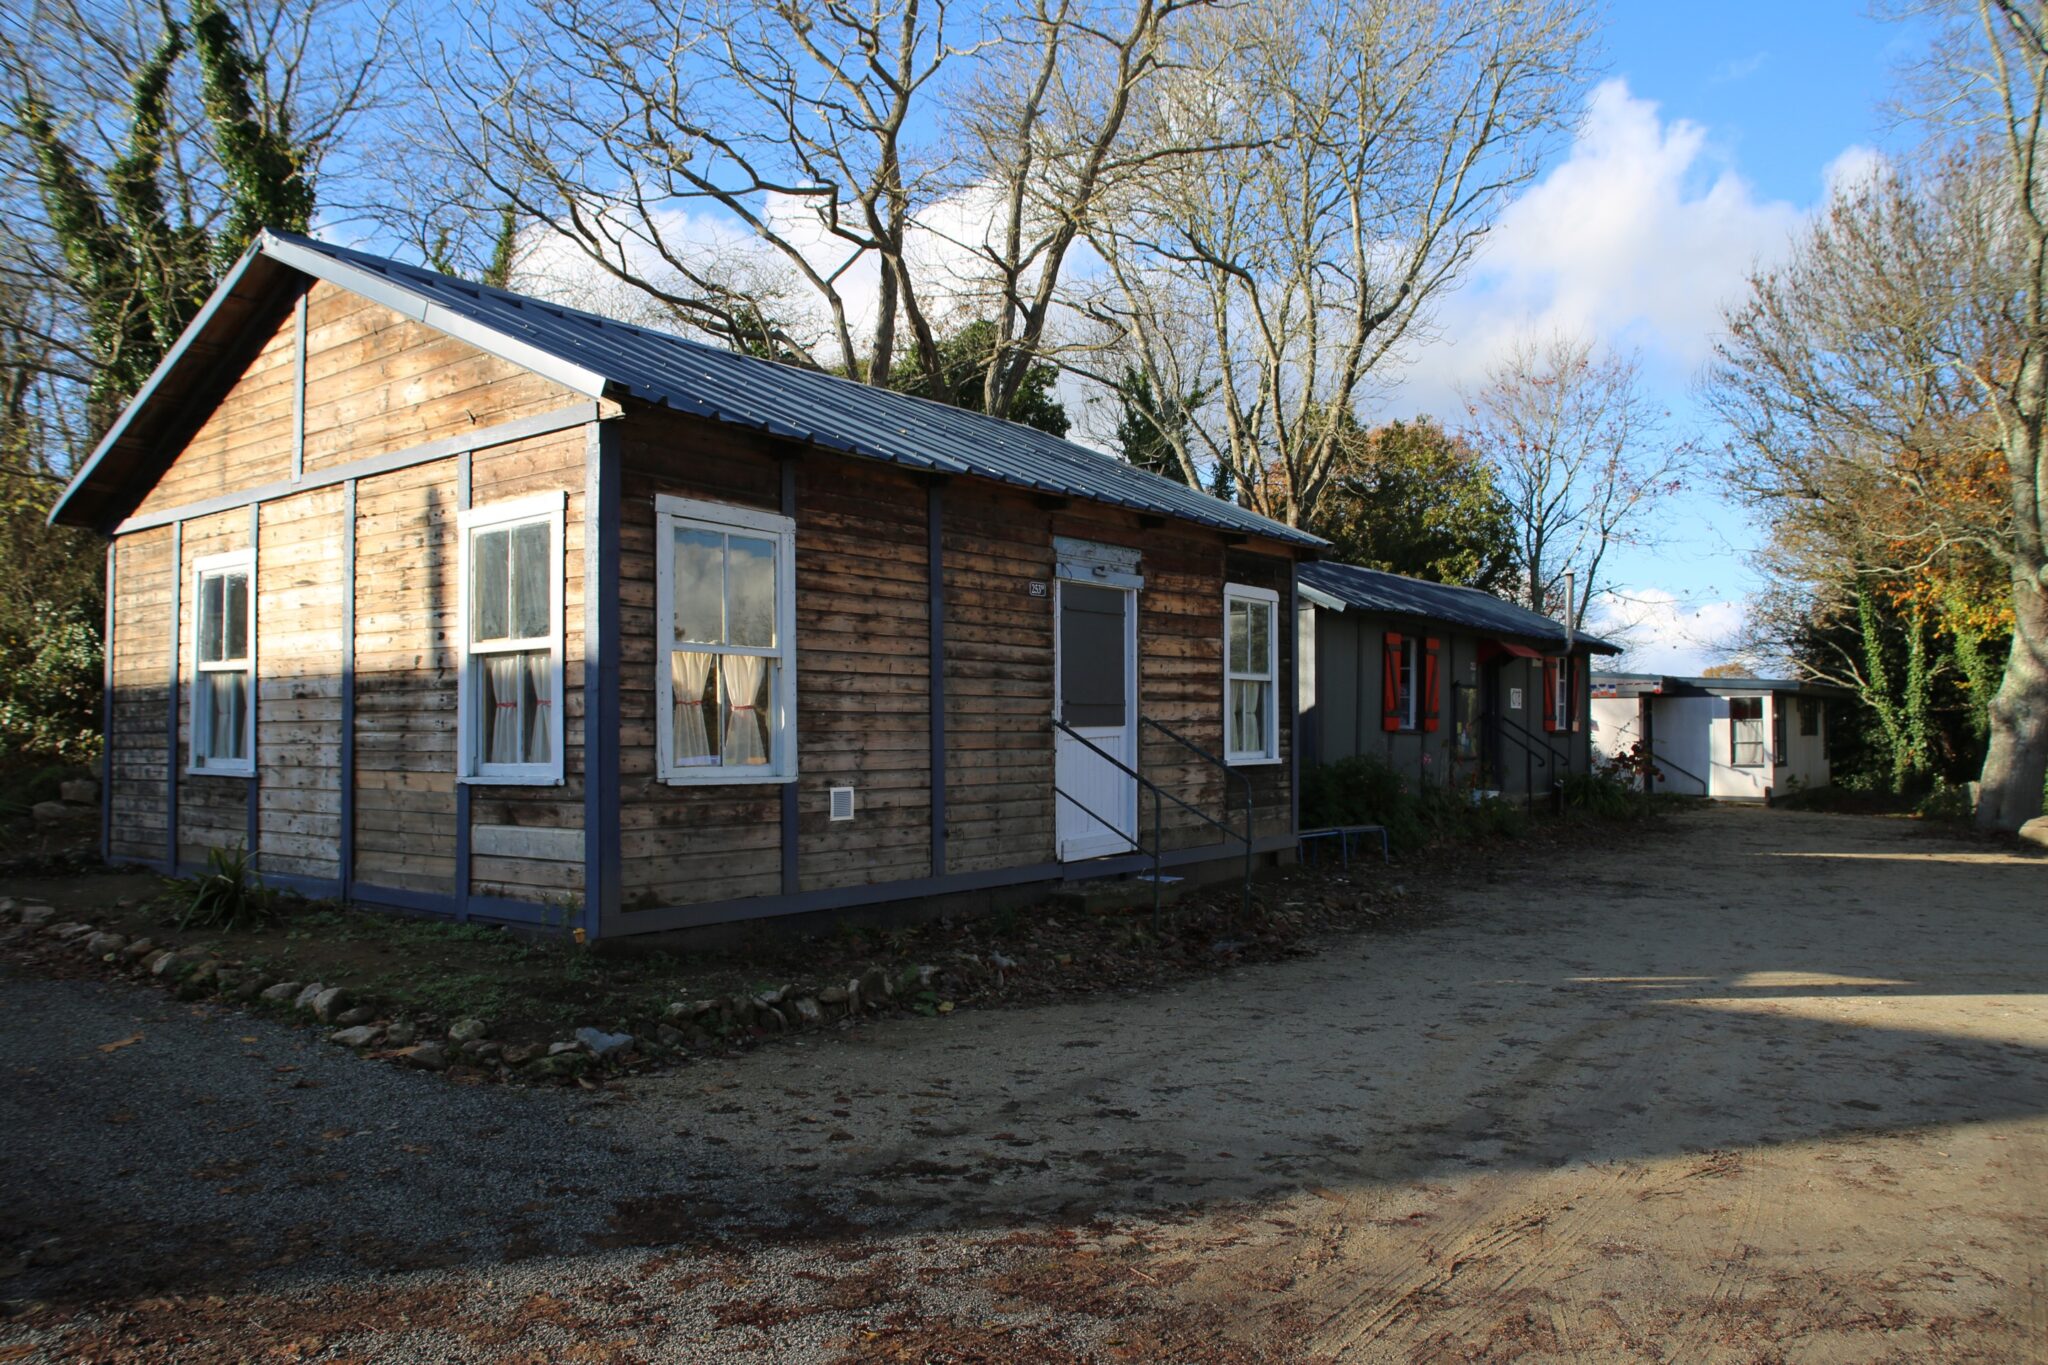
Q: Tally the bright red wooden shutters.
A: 4